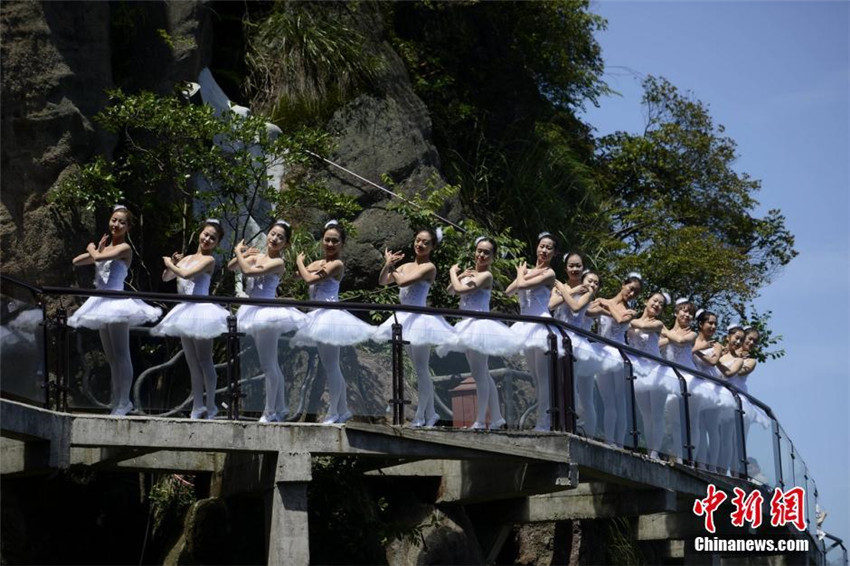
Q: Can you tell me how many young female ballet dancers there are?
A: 15